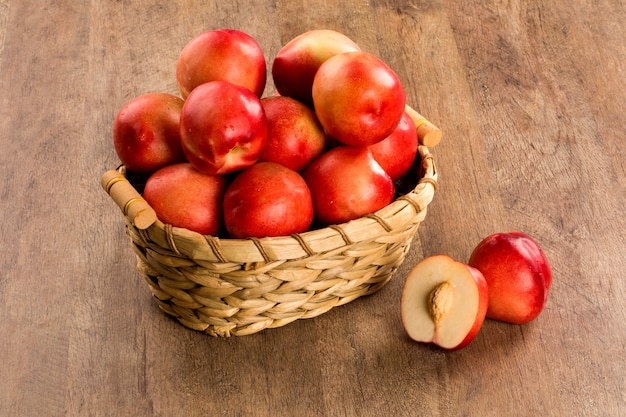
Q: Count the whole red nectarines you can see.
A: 11